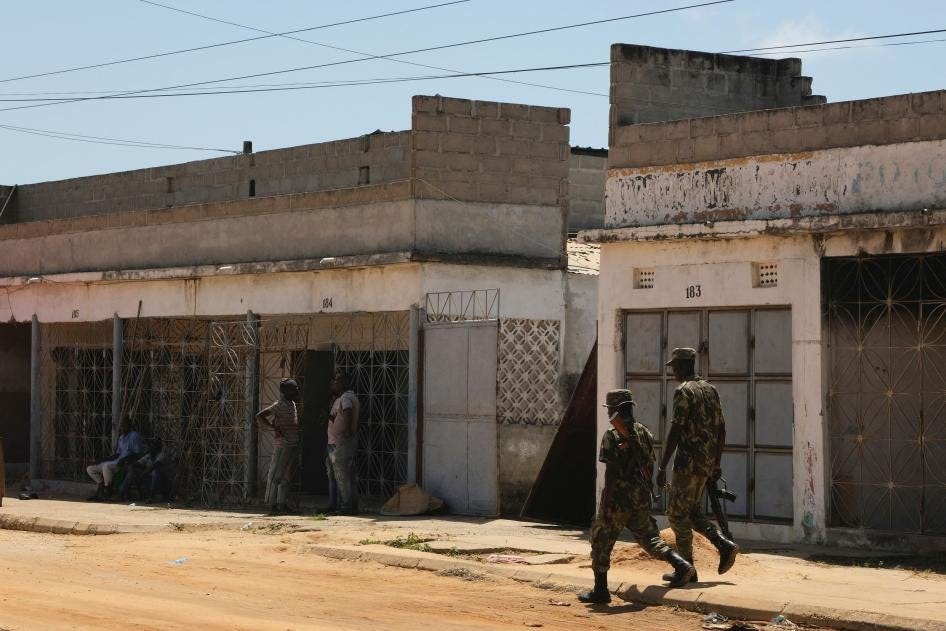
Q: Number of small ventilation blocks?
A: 2